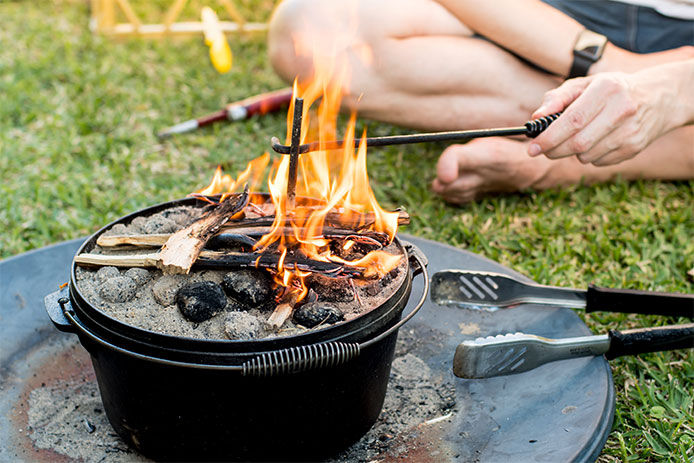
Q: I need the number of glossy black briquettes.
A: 3